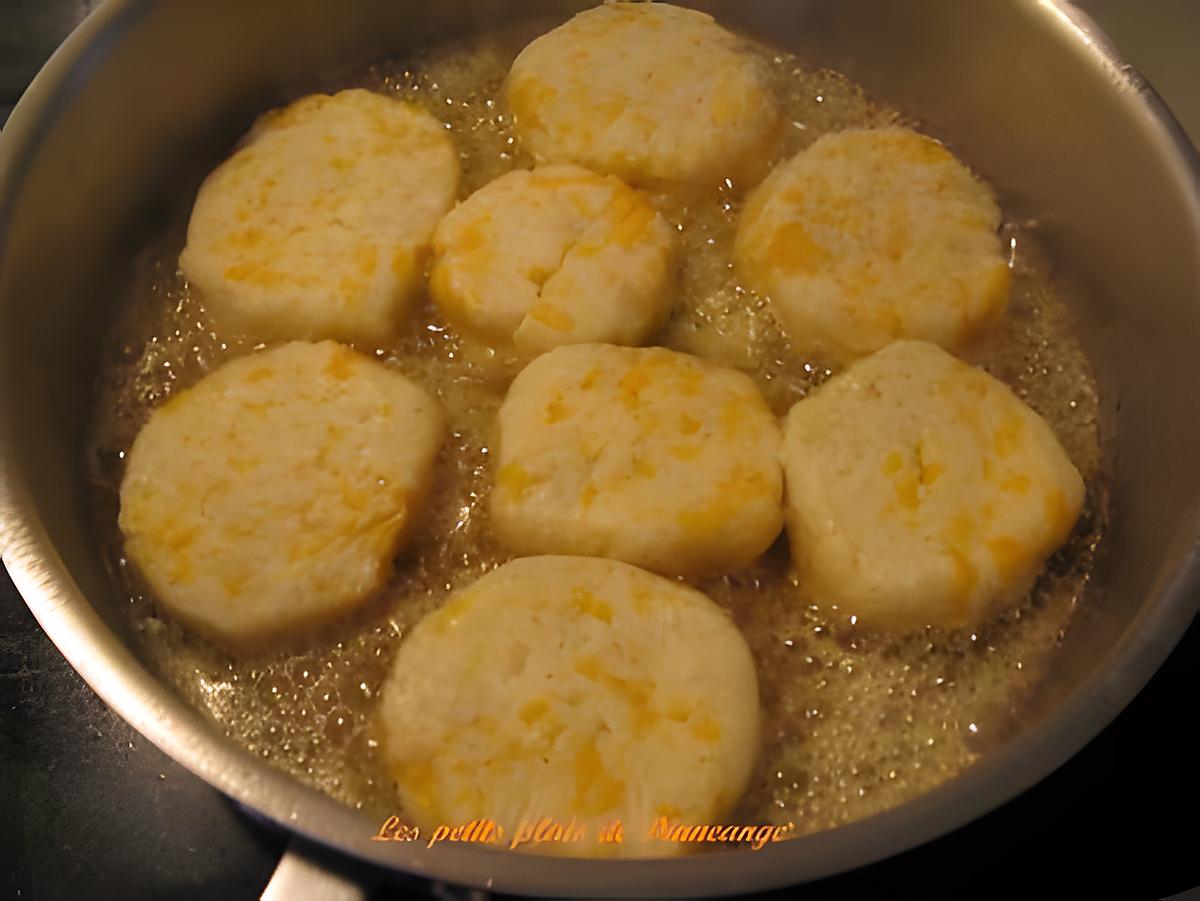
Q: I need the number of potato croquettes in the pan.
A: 8